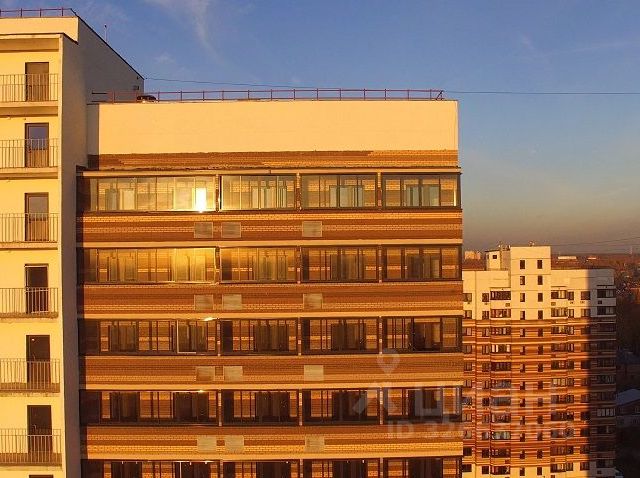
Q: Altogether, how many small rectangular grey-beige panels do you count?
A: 12